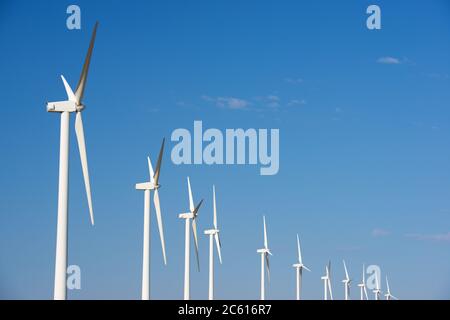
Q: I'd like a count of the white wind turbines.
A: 11